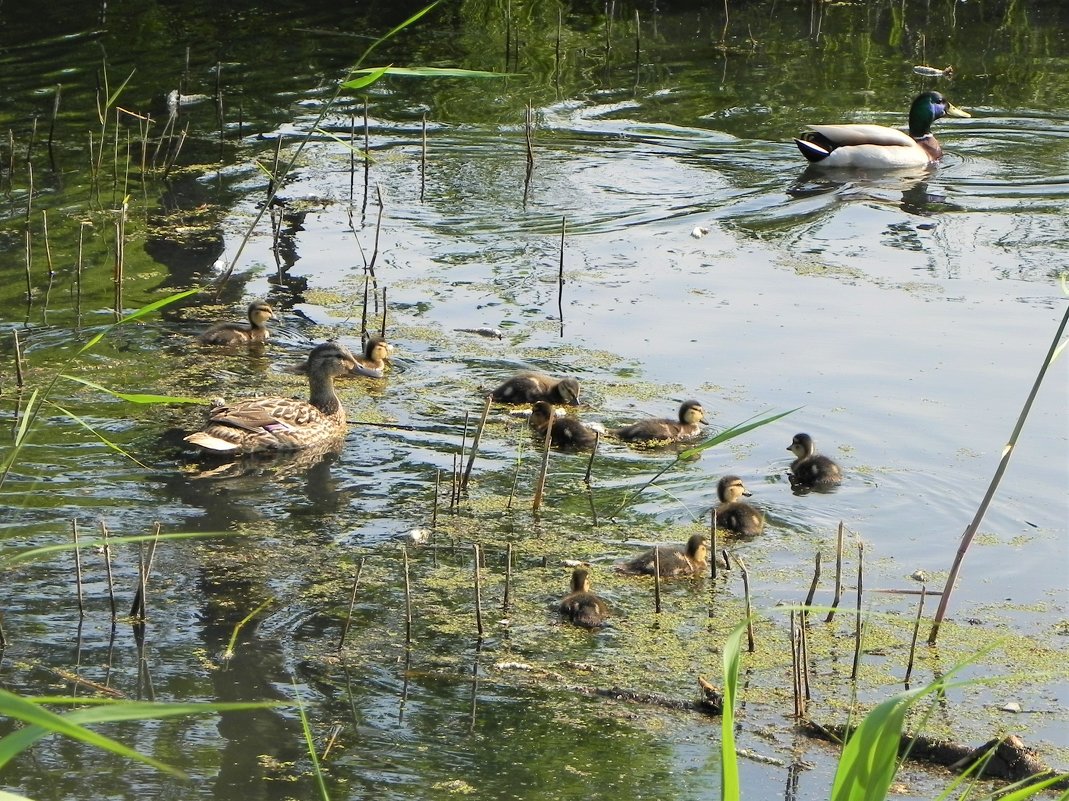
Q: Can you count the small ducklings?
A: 9